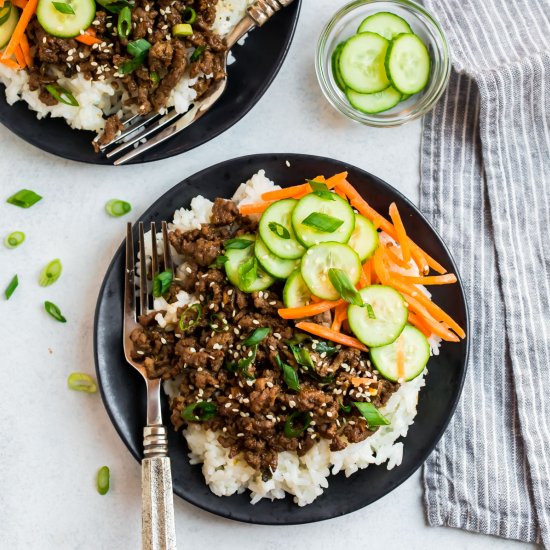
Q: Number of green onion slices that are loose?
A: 8